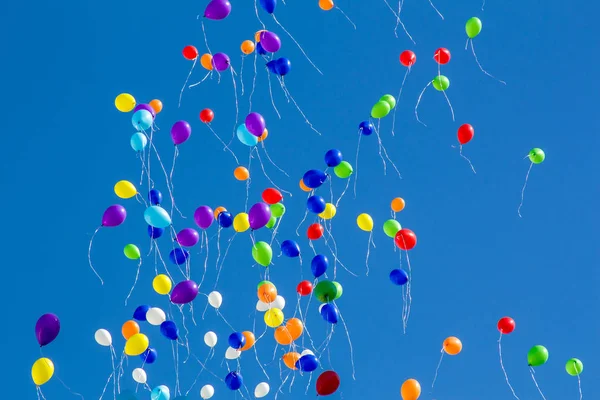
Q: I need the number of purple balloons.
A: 12